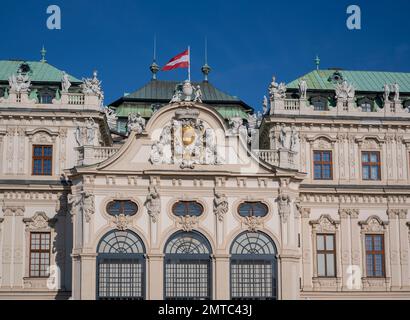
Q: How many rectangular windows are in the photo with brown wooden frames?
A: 6